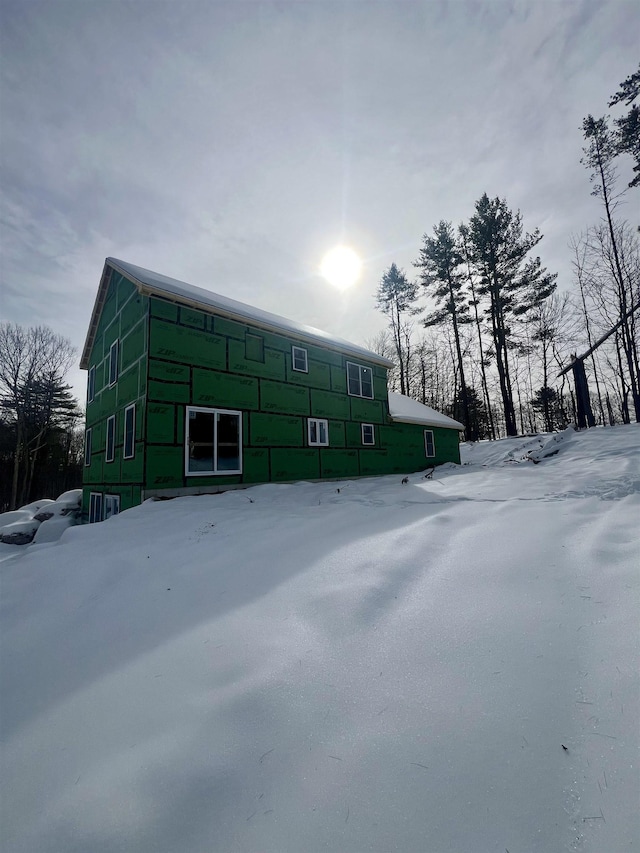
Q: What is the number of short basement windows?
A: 2